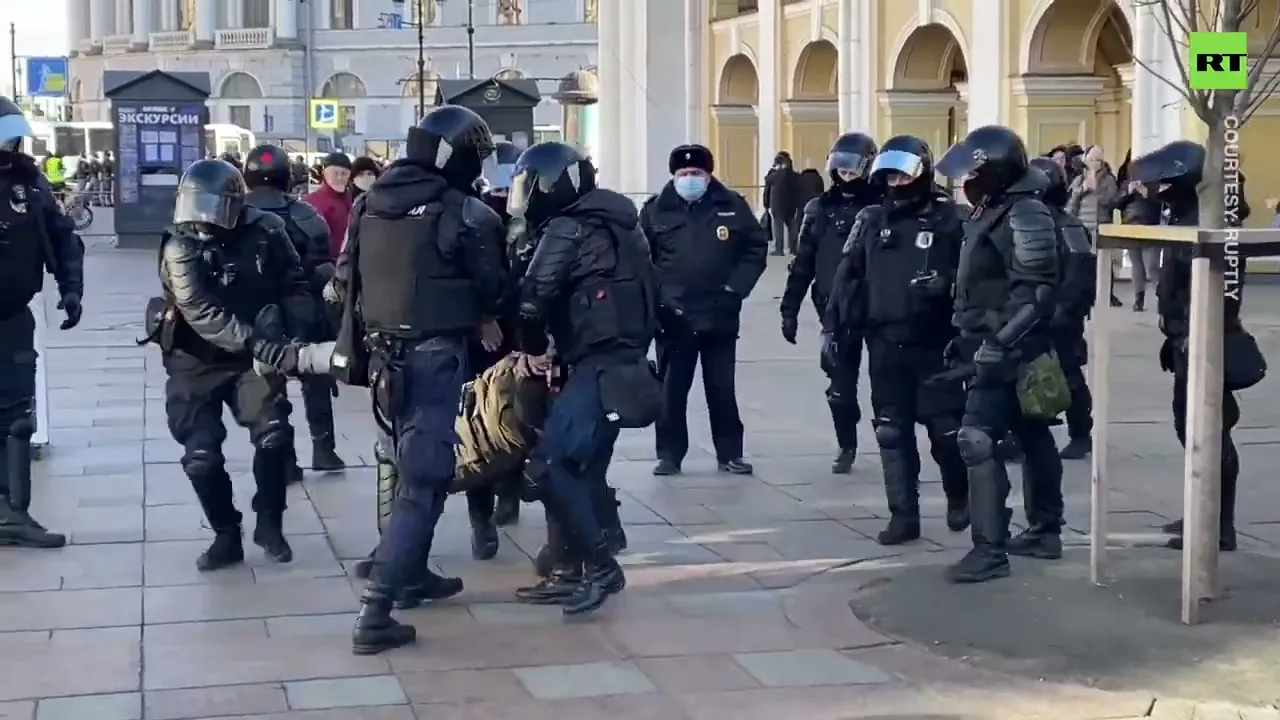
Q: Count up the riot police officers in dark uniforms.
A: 11